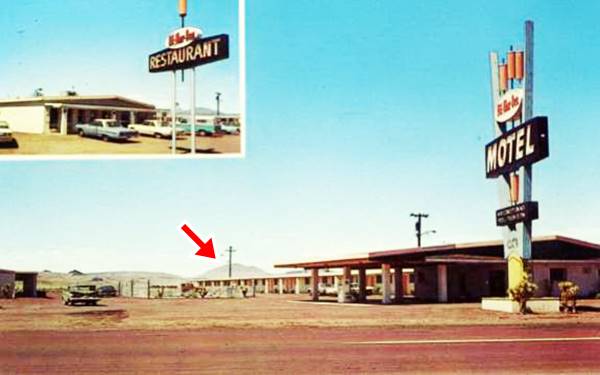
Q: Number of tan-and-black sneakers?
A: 0